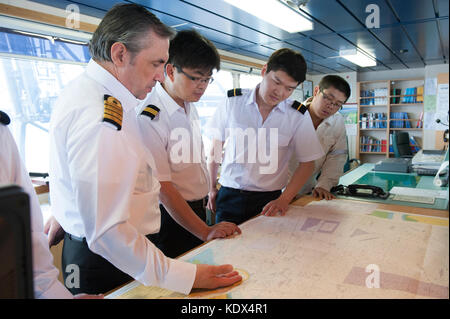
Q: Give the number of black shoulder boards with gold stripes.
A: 4